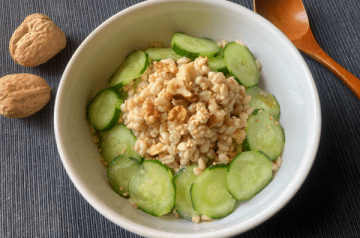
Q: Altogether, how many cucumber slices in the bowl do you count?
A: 14